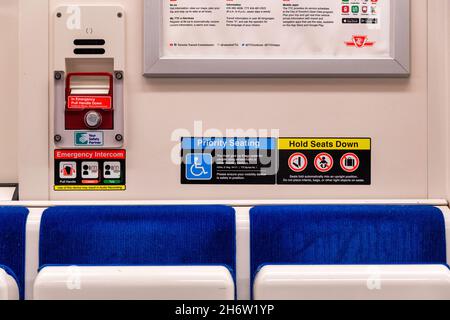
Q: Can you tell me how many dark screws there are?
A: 6